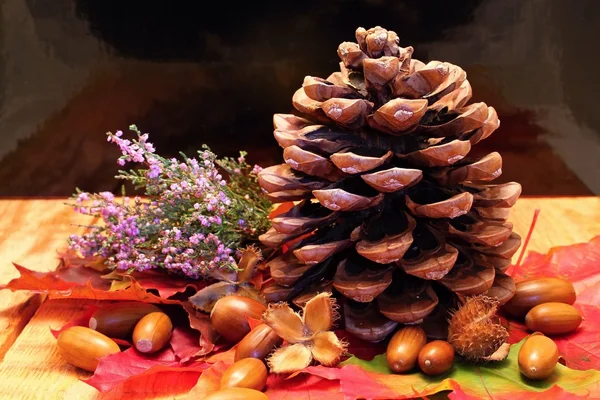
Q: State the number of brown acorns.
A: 12